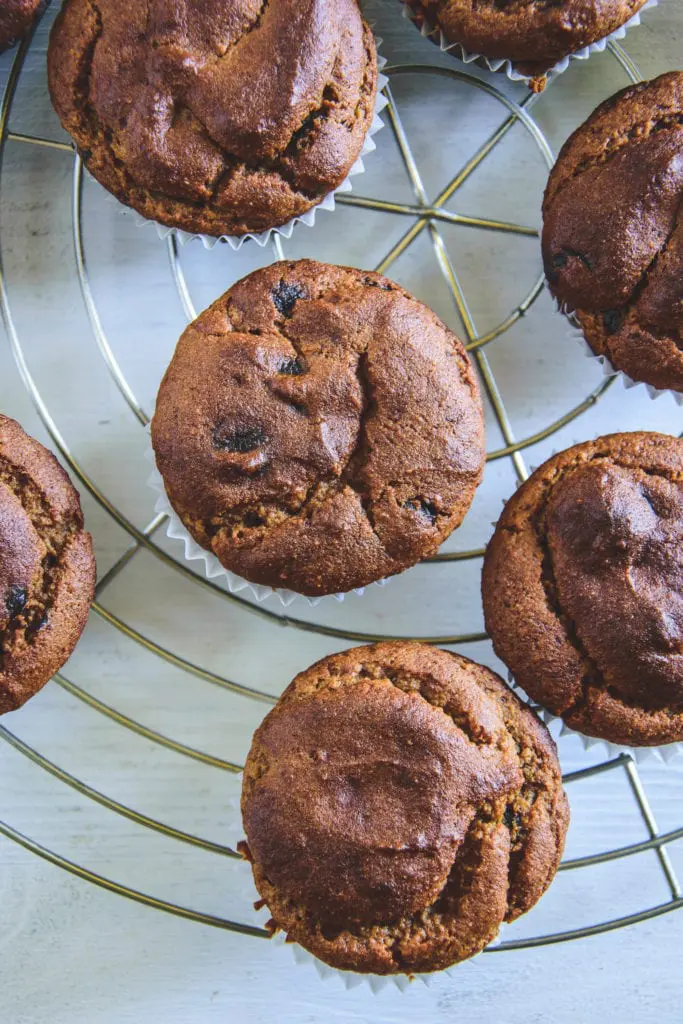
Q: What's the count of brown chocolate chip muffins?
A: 8